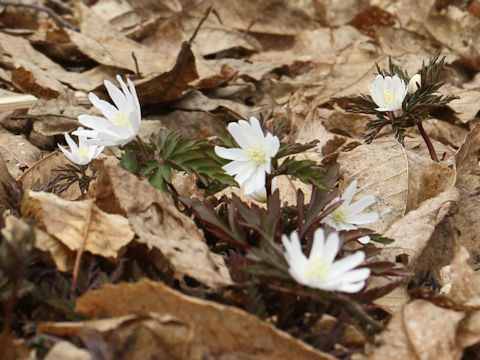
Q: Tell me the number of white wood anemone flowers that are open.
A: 6